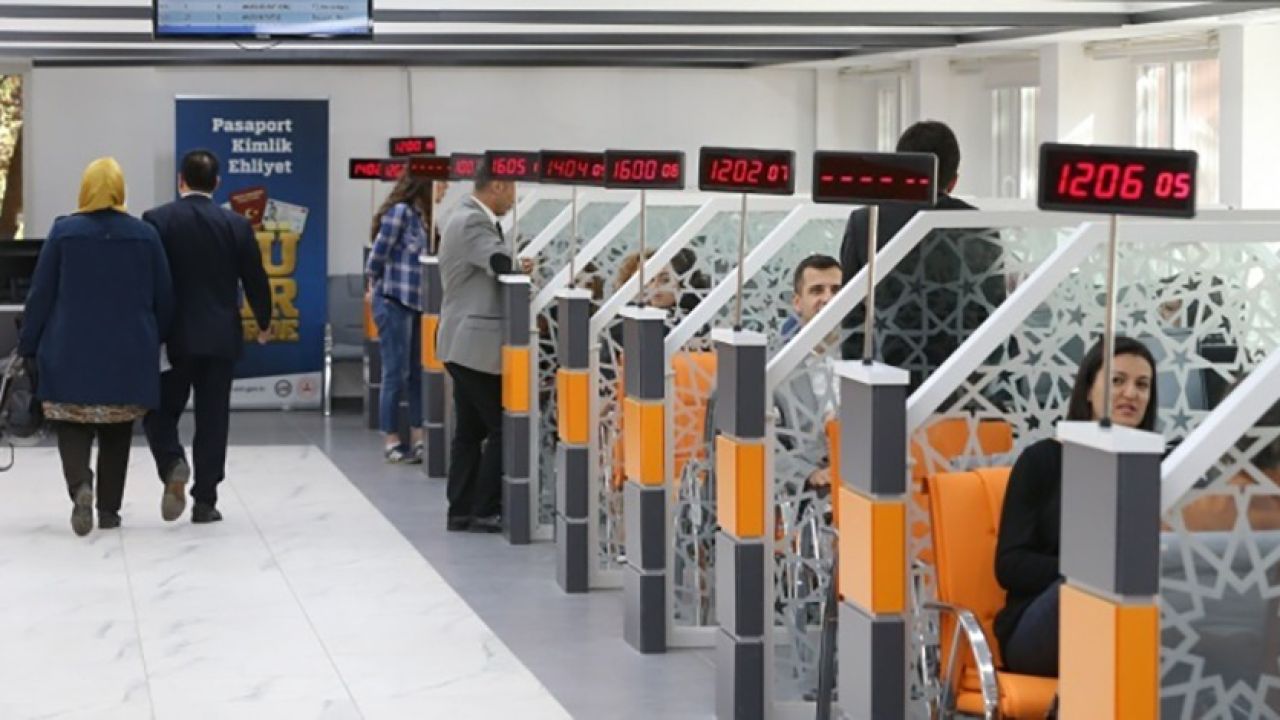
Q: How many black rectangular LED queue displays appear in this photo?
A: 11